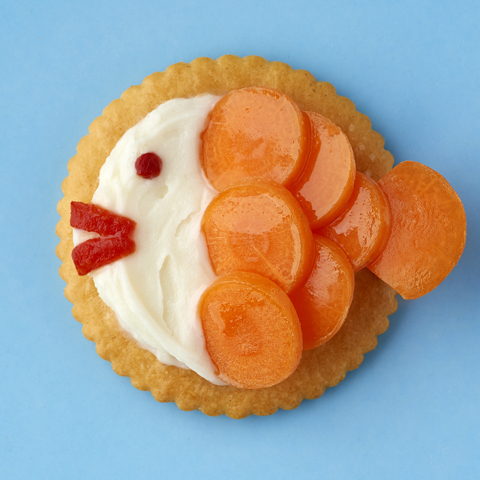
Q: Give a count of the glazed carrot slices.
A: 7